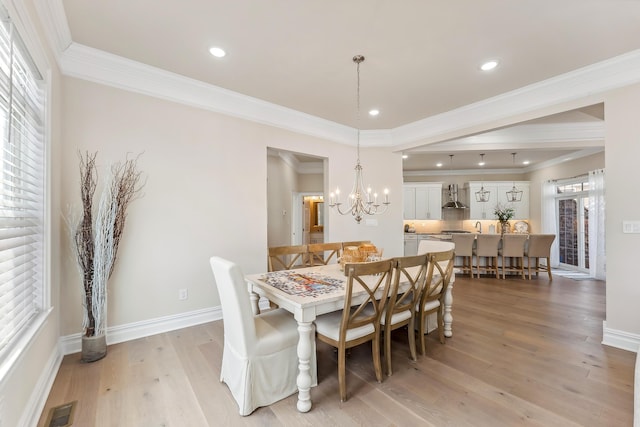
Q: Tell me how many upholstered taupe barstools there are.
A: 4